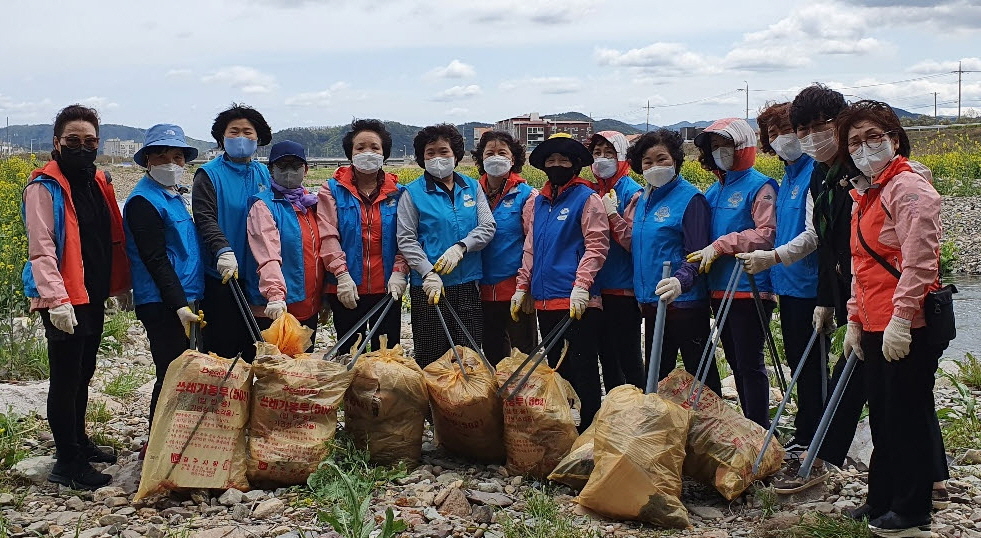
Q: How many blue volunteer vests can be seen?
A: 12